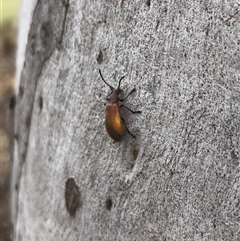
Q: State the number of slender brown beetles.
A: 1